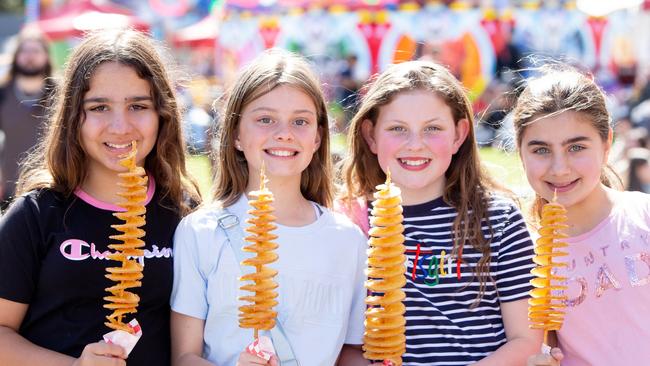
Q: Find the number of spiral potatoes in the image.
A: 4